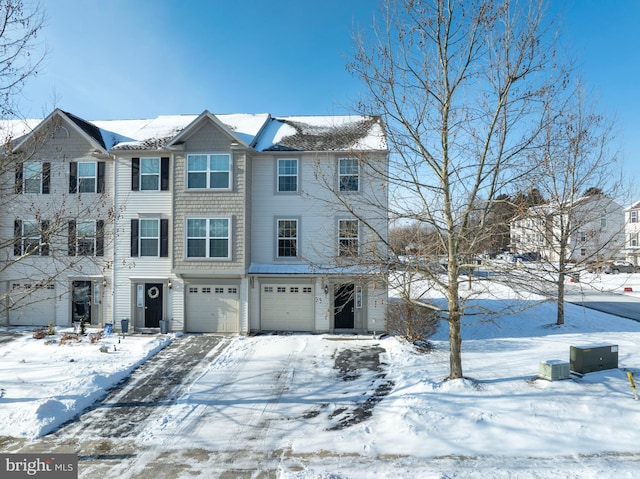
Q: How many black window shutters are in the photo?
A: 12